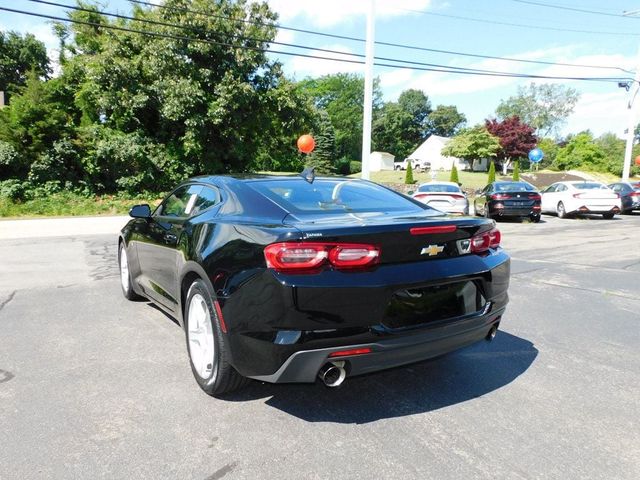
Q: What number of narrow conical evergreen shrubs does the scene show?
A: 4